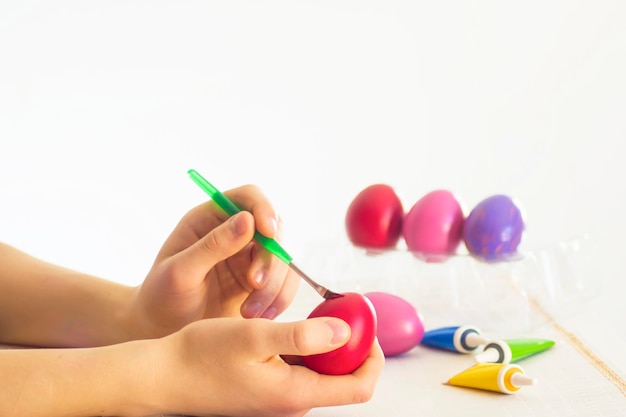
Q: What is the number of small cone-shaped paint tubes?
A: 3